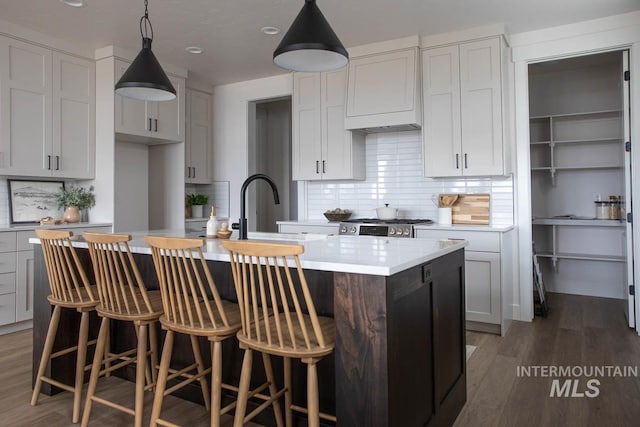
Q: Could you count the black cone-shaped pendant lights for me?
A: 2